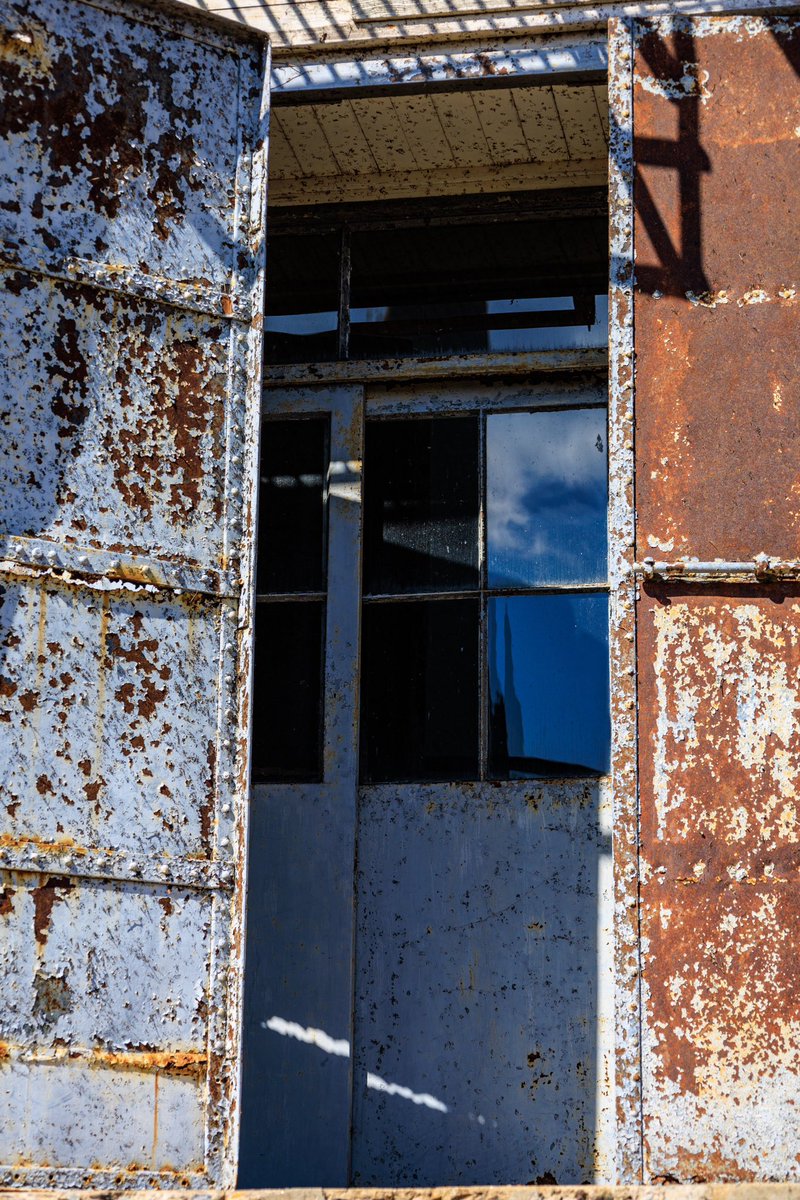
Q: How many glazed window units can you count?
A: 8